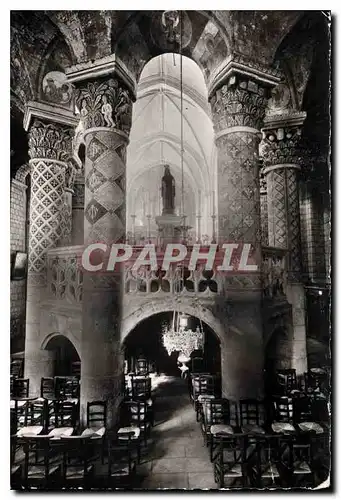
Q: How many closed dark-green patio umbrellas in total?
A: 0